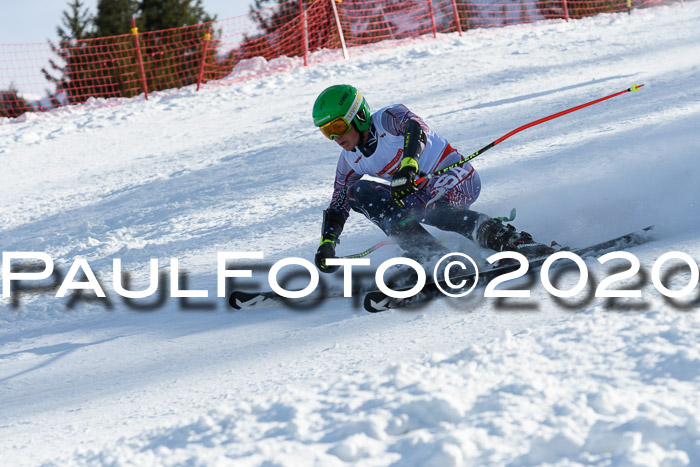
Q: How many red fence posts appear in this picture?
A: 6